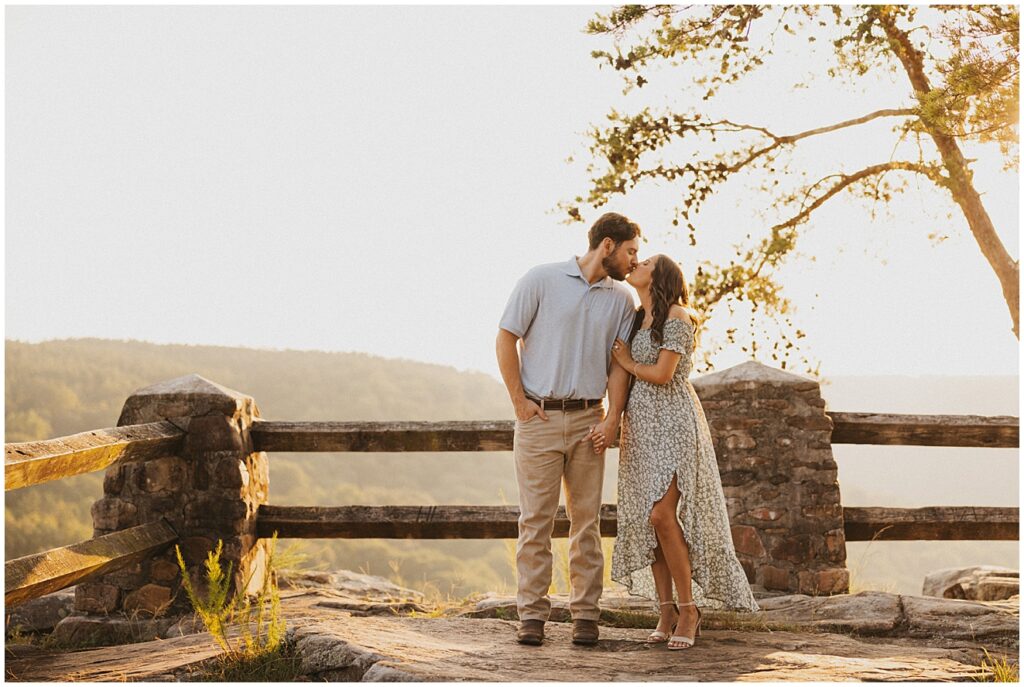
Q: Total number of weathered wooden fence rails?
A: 6